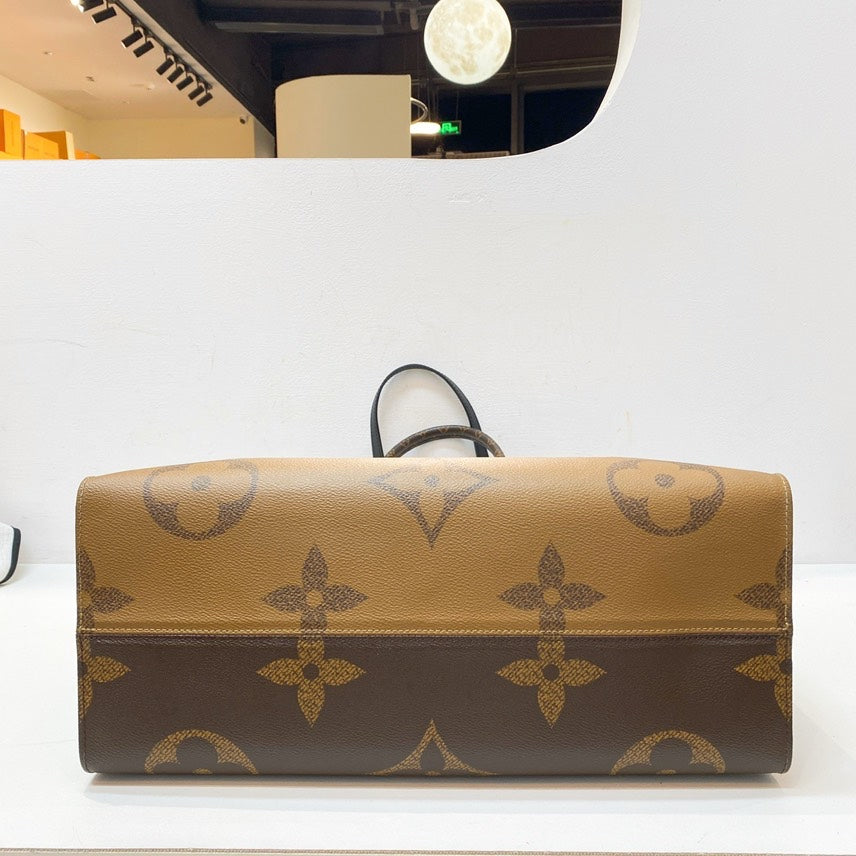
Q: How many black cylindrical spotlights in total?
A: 9